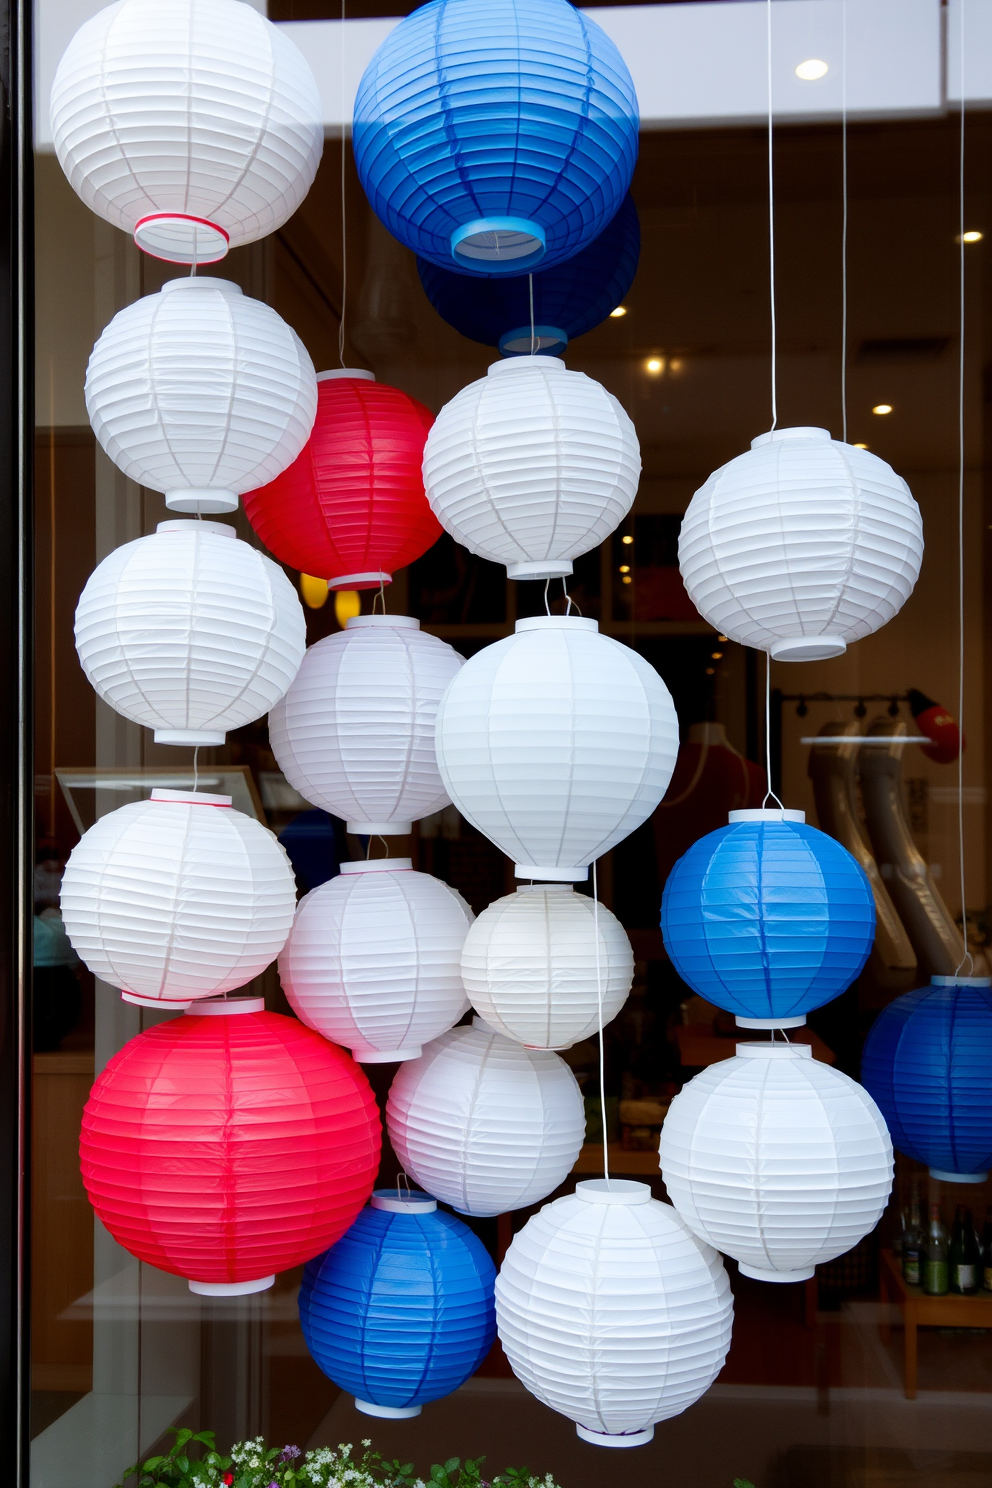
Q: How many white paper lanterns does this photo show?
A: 13